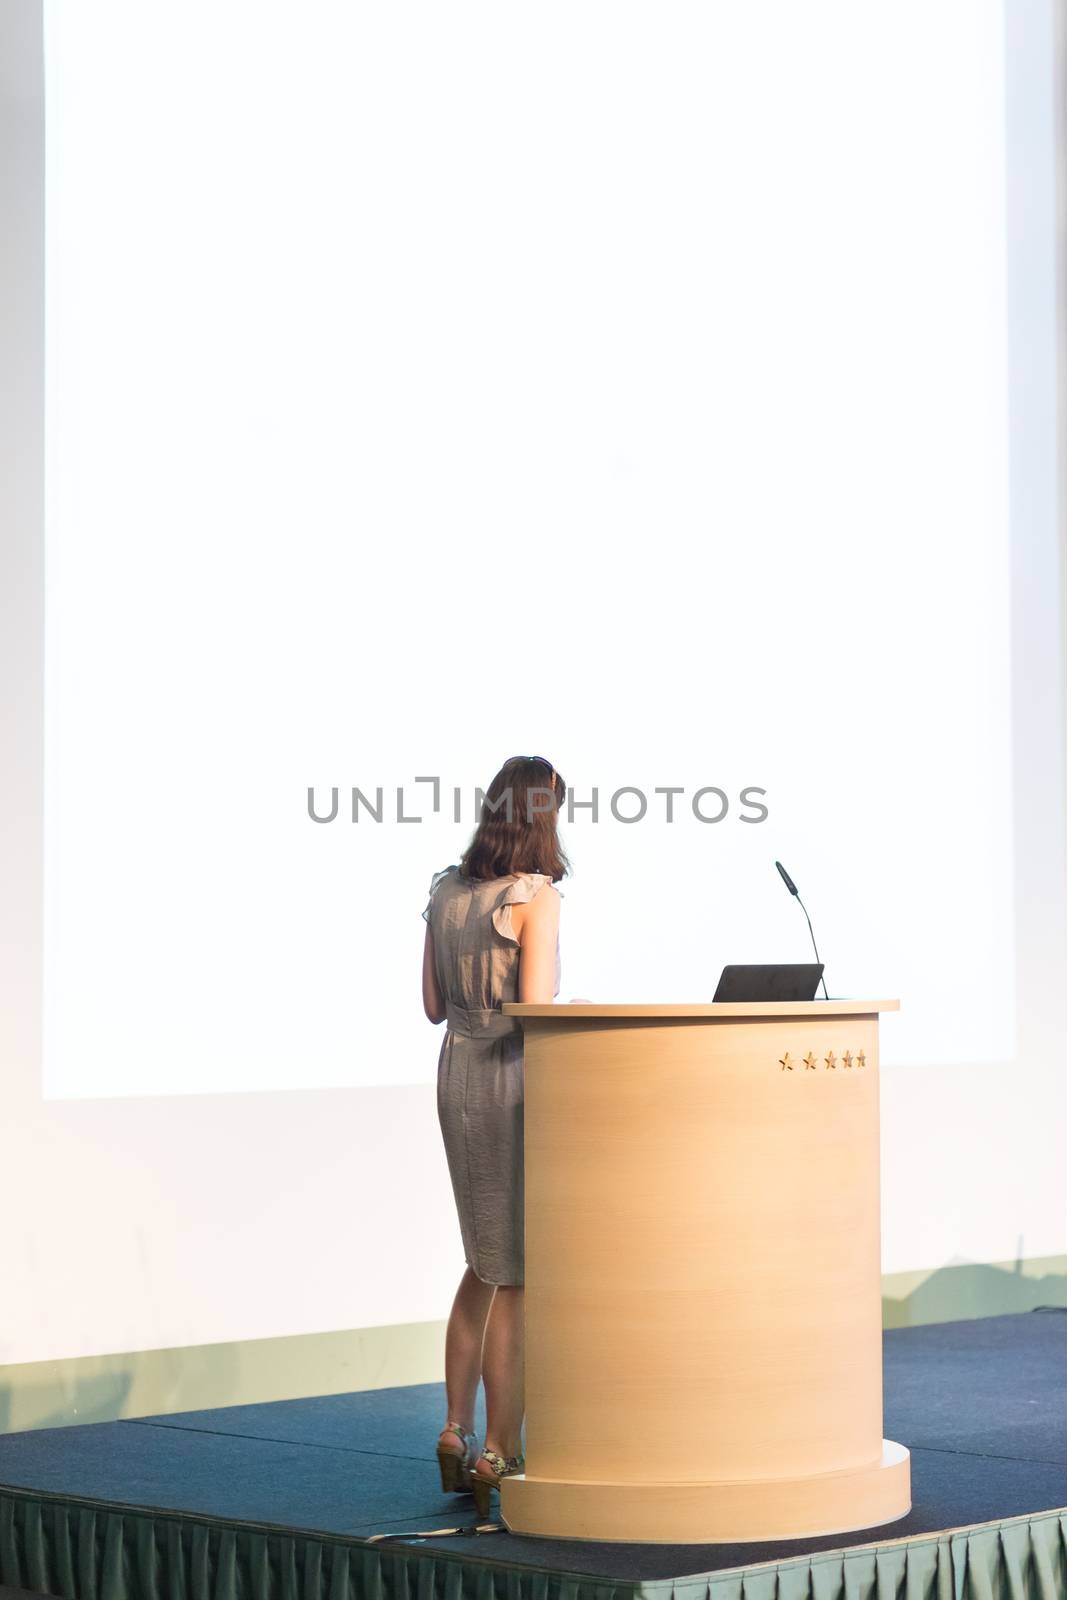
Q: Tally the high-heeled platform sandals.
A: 2